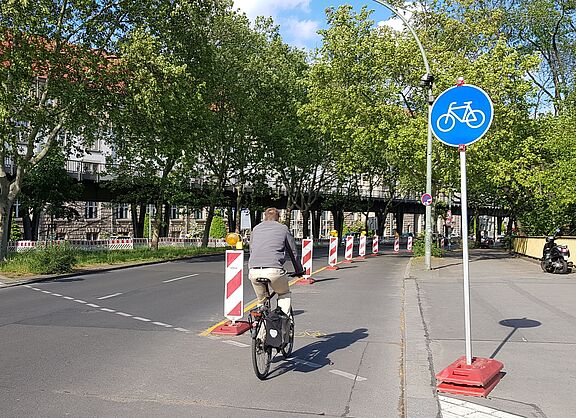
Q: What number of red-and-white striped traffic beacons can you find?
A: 8